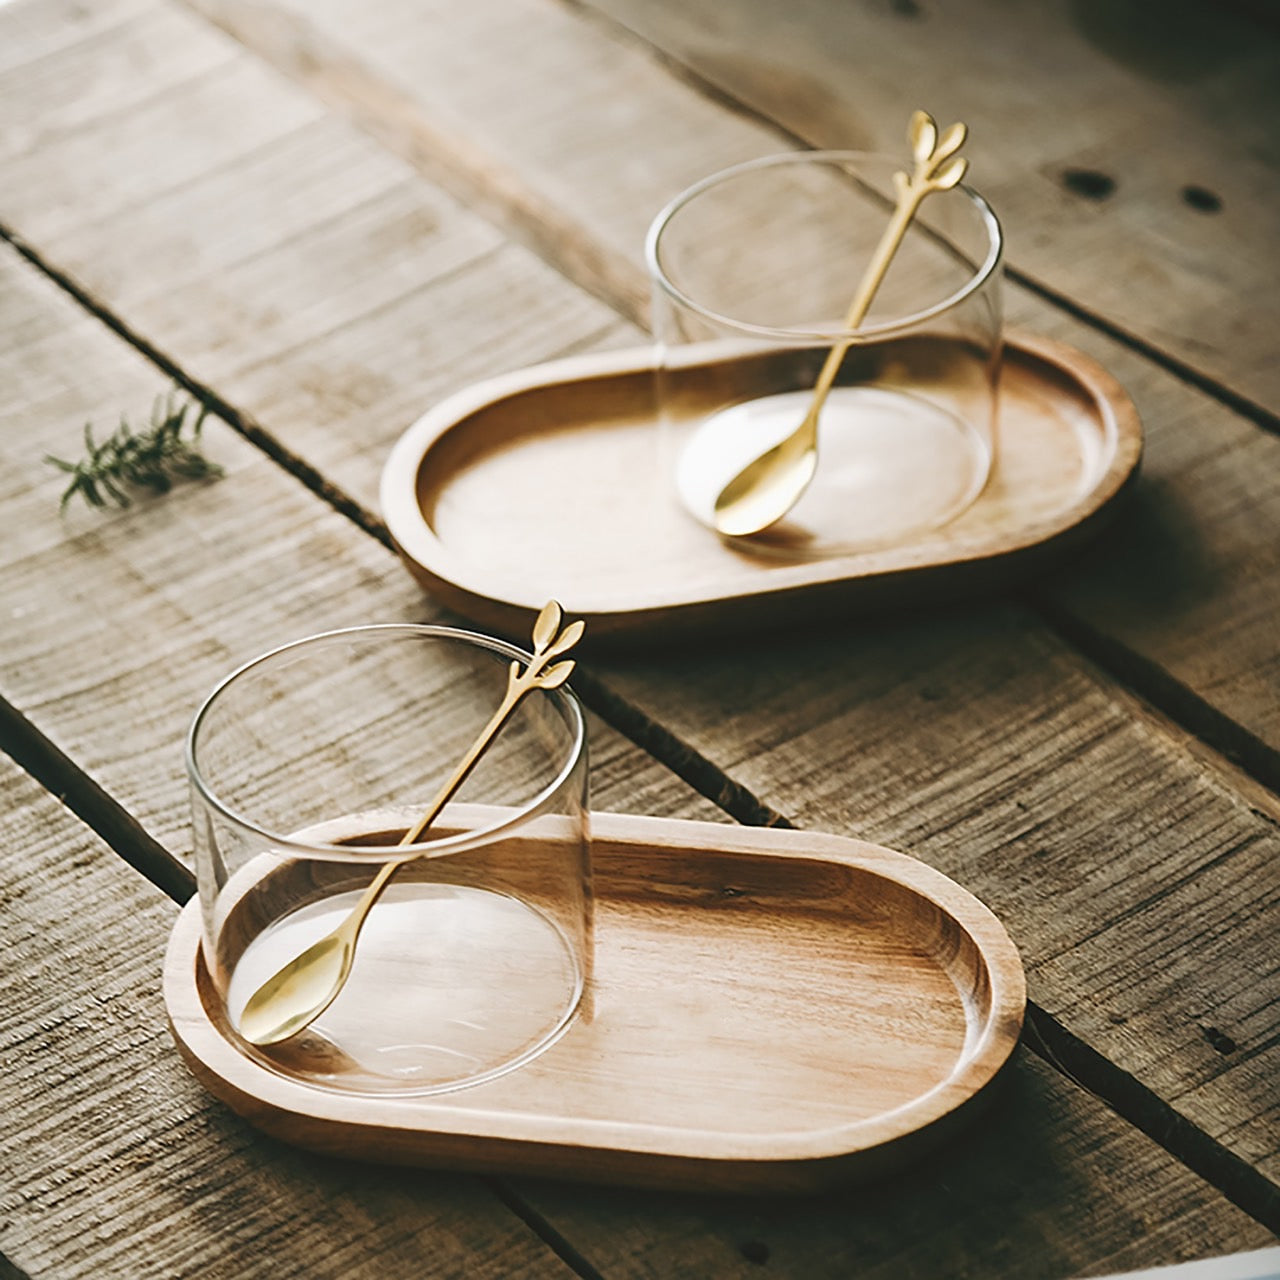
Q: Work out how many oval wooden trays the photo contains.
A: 2